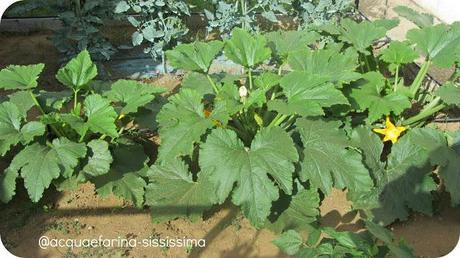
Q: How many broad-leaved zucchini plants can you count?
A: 3